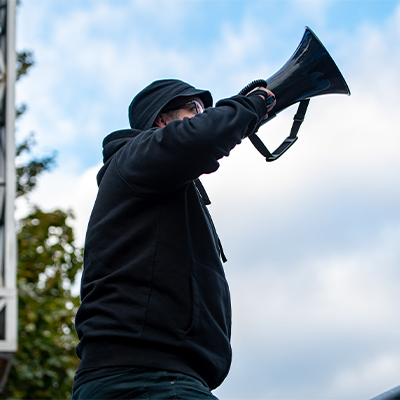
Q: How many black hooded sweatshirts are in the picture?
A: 1